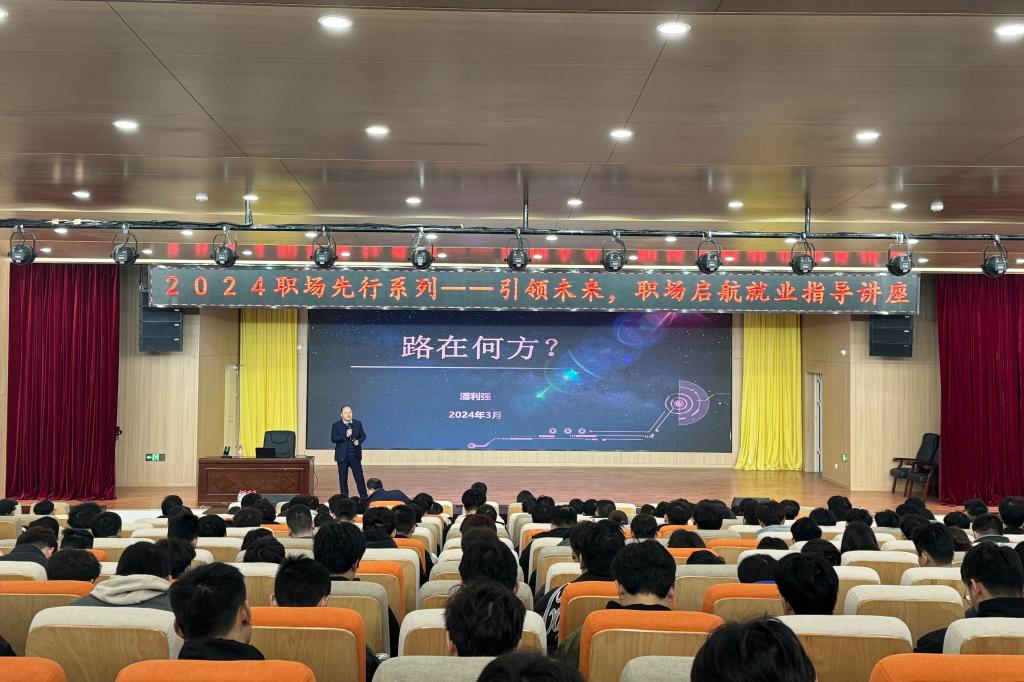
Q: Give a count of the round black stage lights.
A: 11